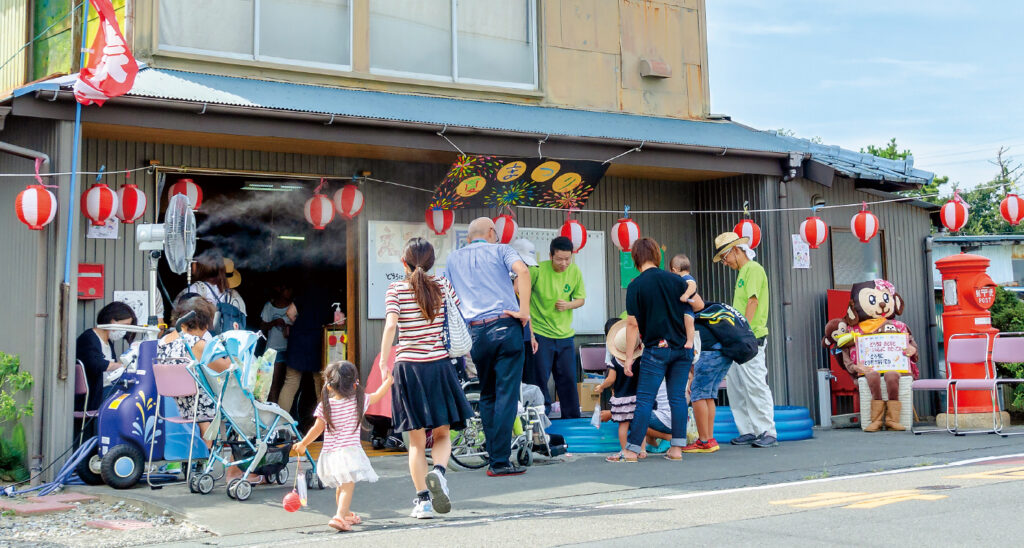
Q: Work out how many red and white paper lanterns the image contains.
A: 15